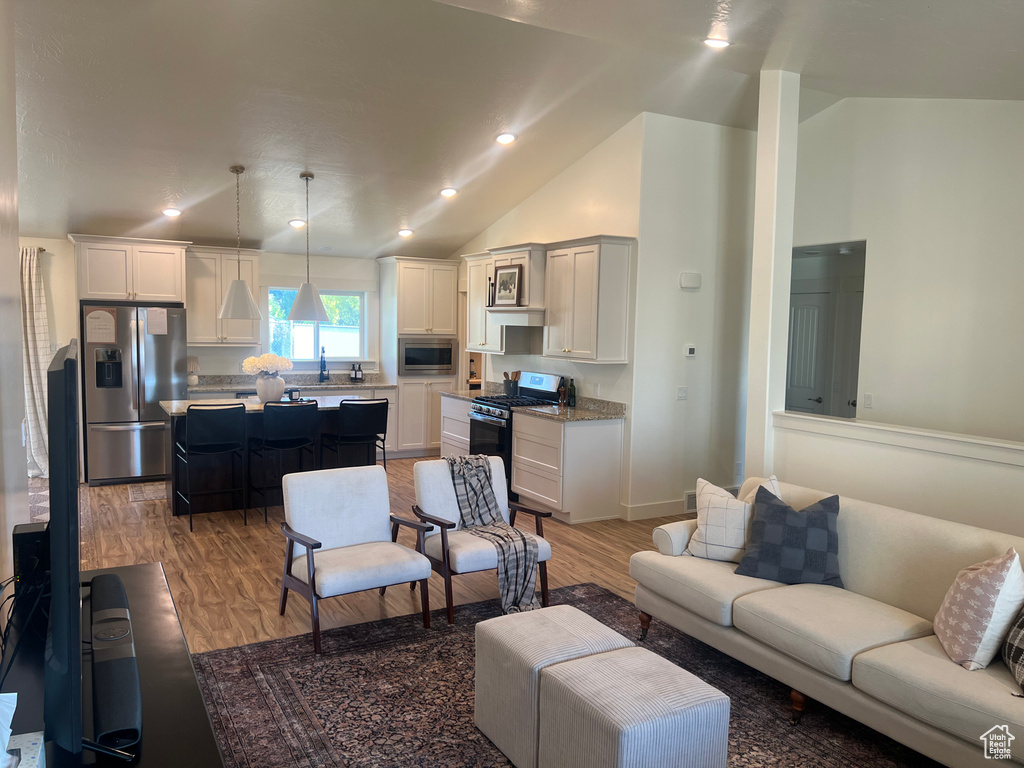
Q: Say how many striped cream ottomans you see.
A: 2